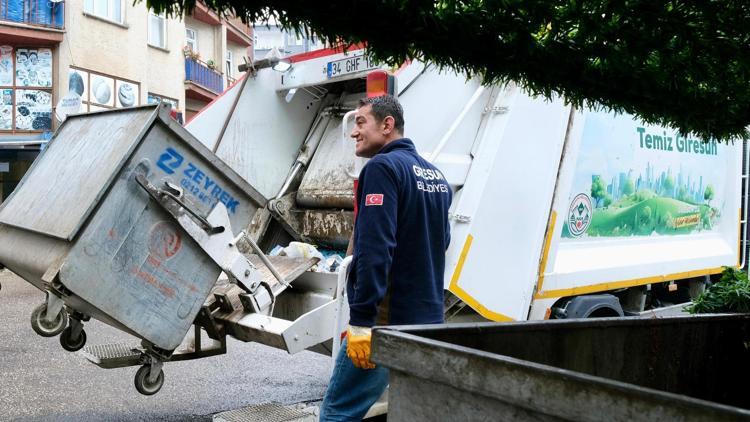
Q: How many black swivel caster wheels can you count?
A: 3